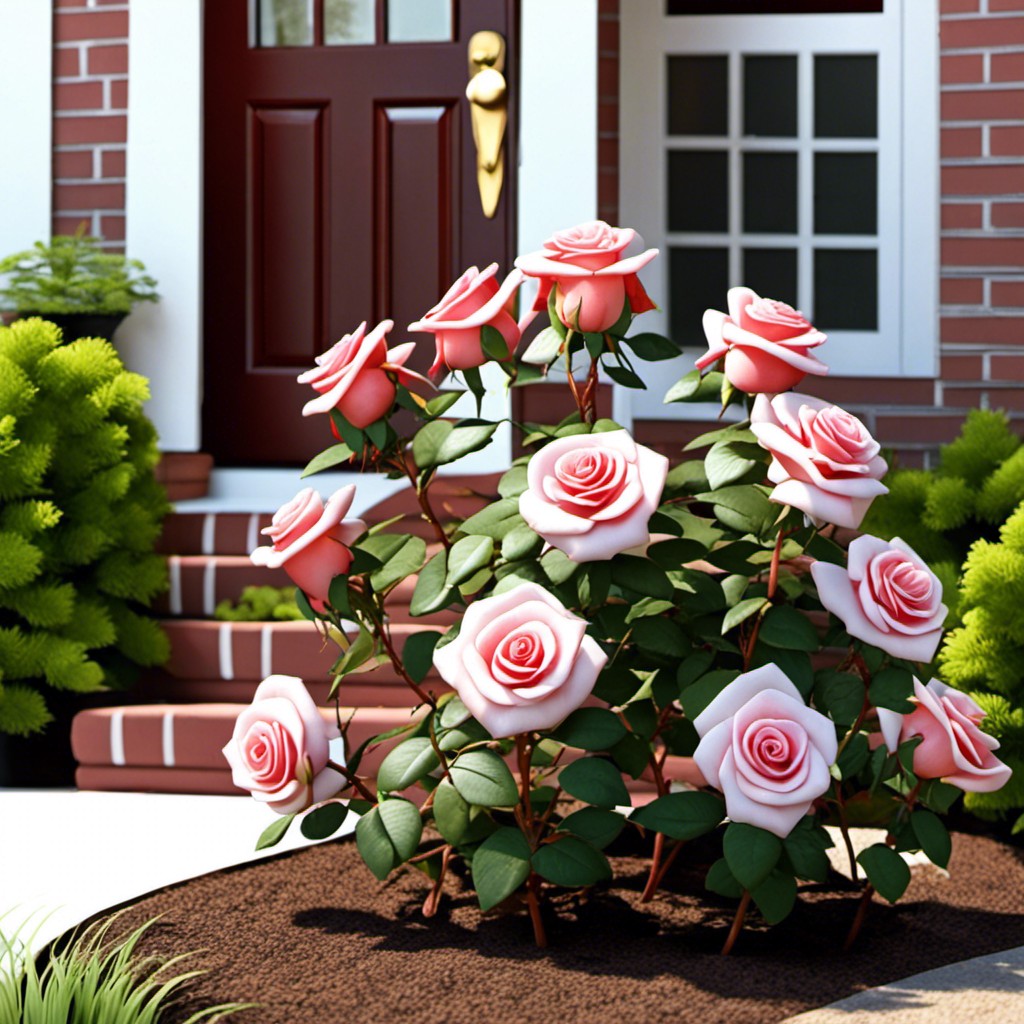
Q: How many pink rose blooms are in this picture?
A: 12